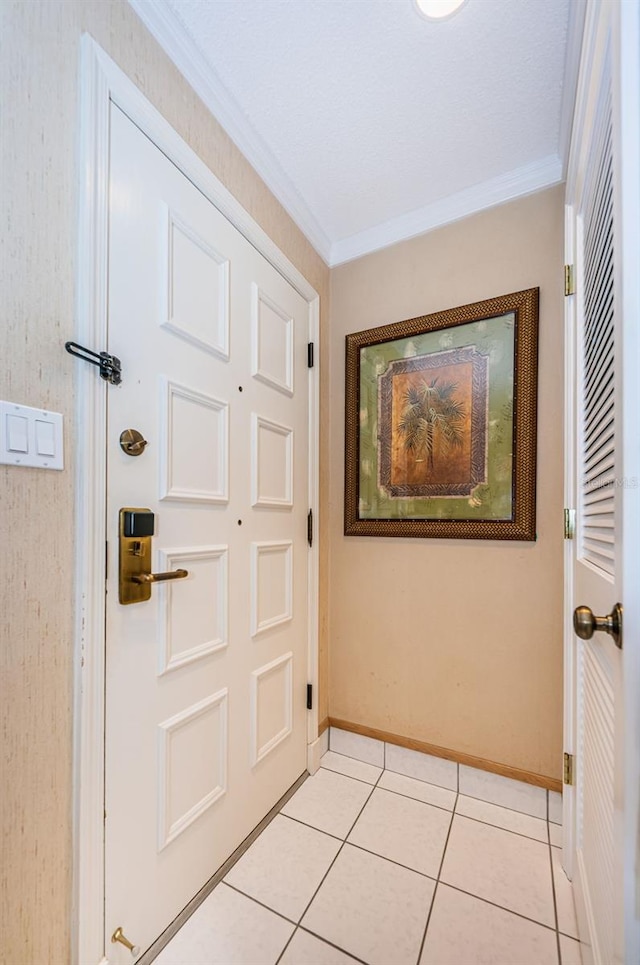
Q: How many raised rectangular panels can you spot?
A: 8